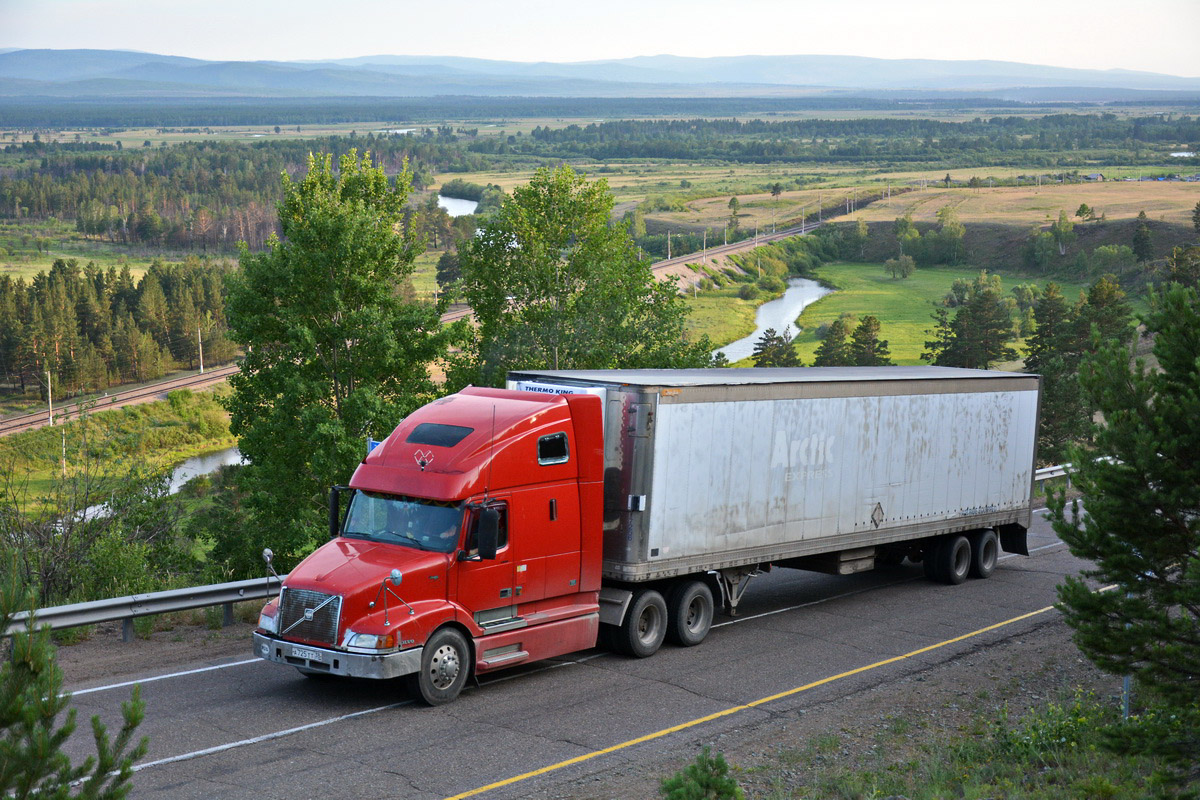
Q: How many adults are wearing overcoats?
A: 0